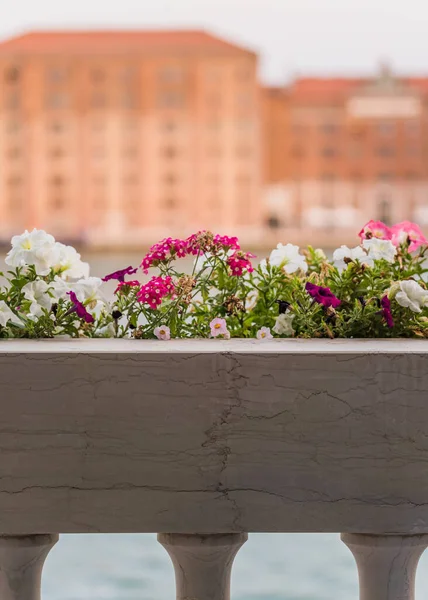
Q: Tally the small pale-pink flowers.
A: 3